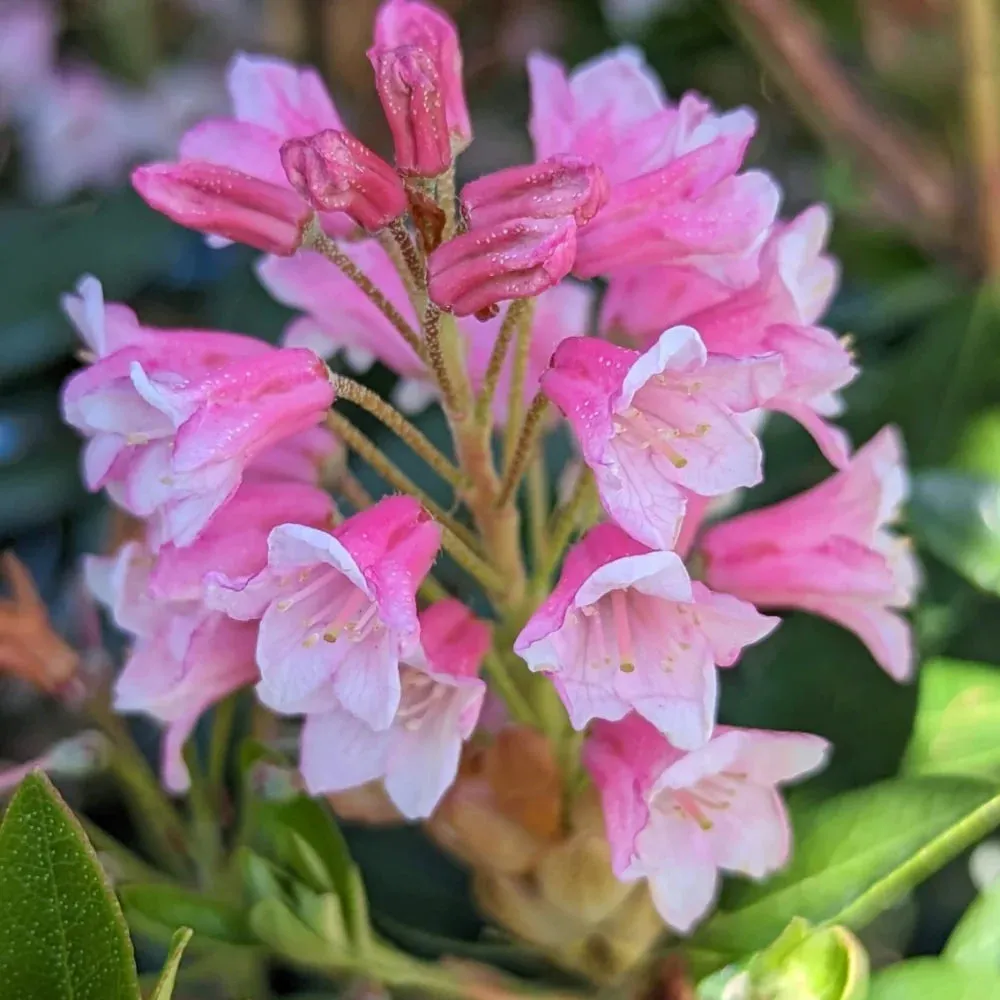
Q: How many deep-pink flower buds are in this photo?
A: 6